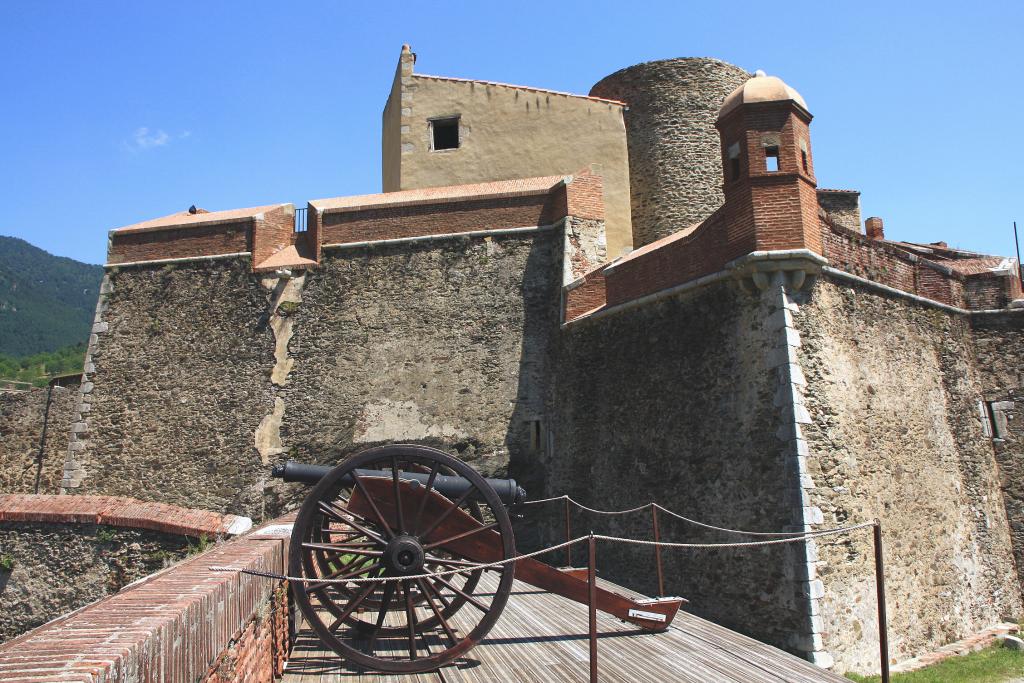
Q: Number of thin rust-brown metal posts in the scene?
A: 4